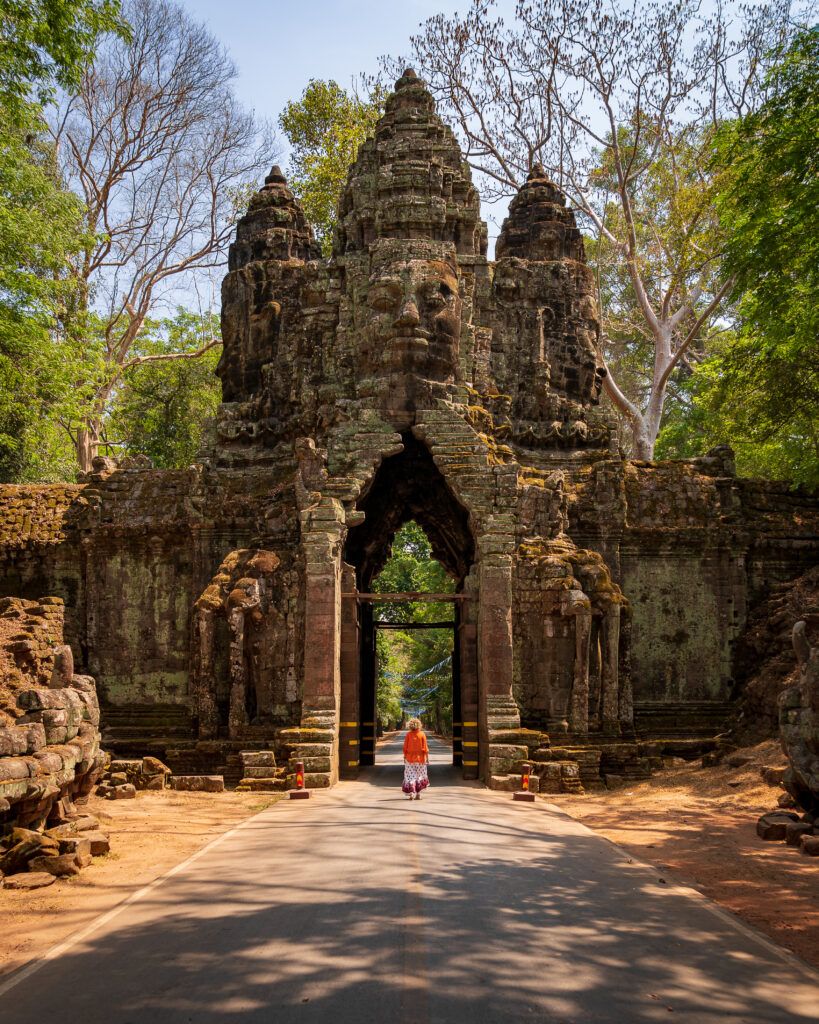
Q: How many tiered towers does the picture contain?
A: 3